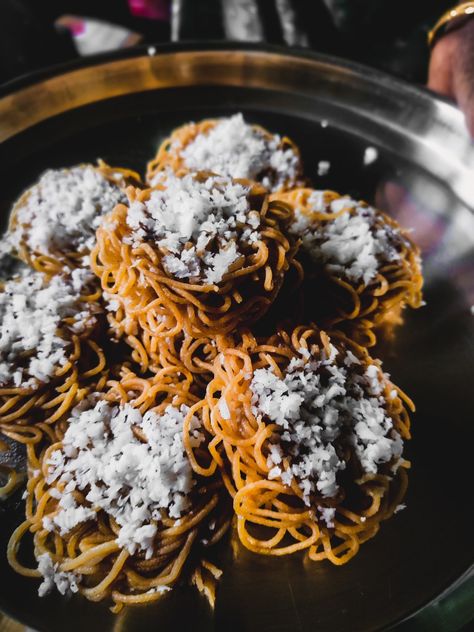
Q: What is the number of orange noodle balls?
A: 7